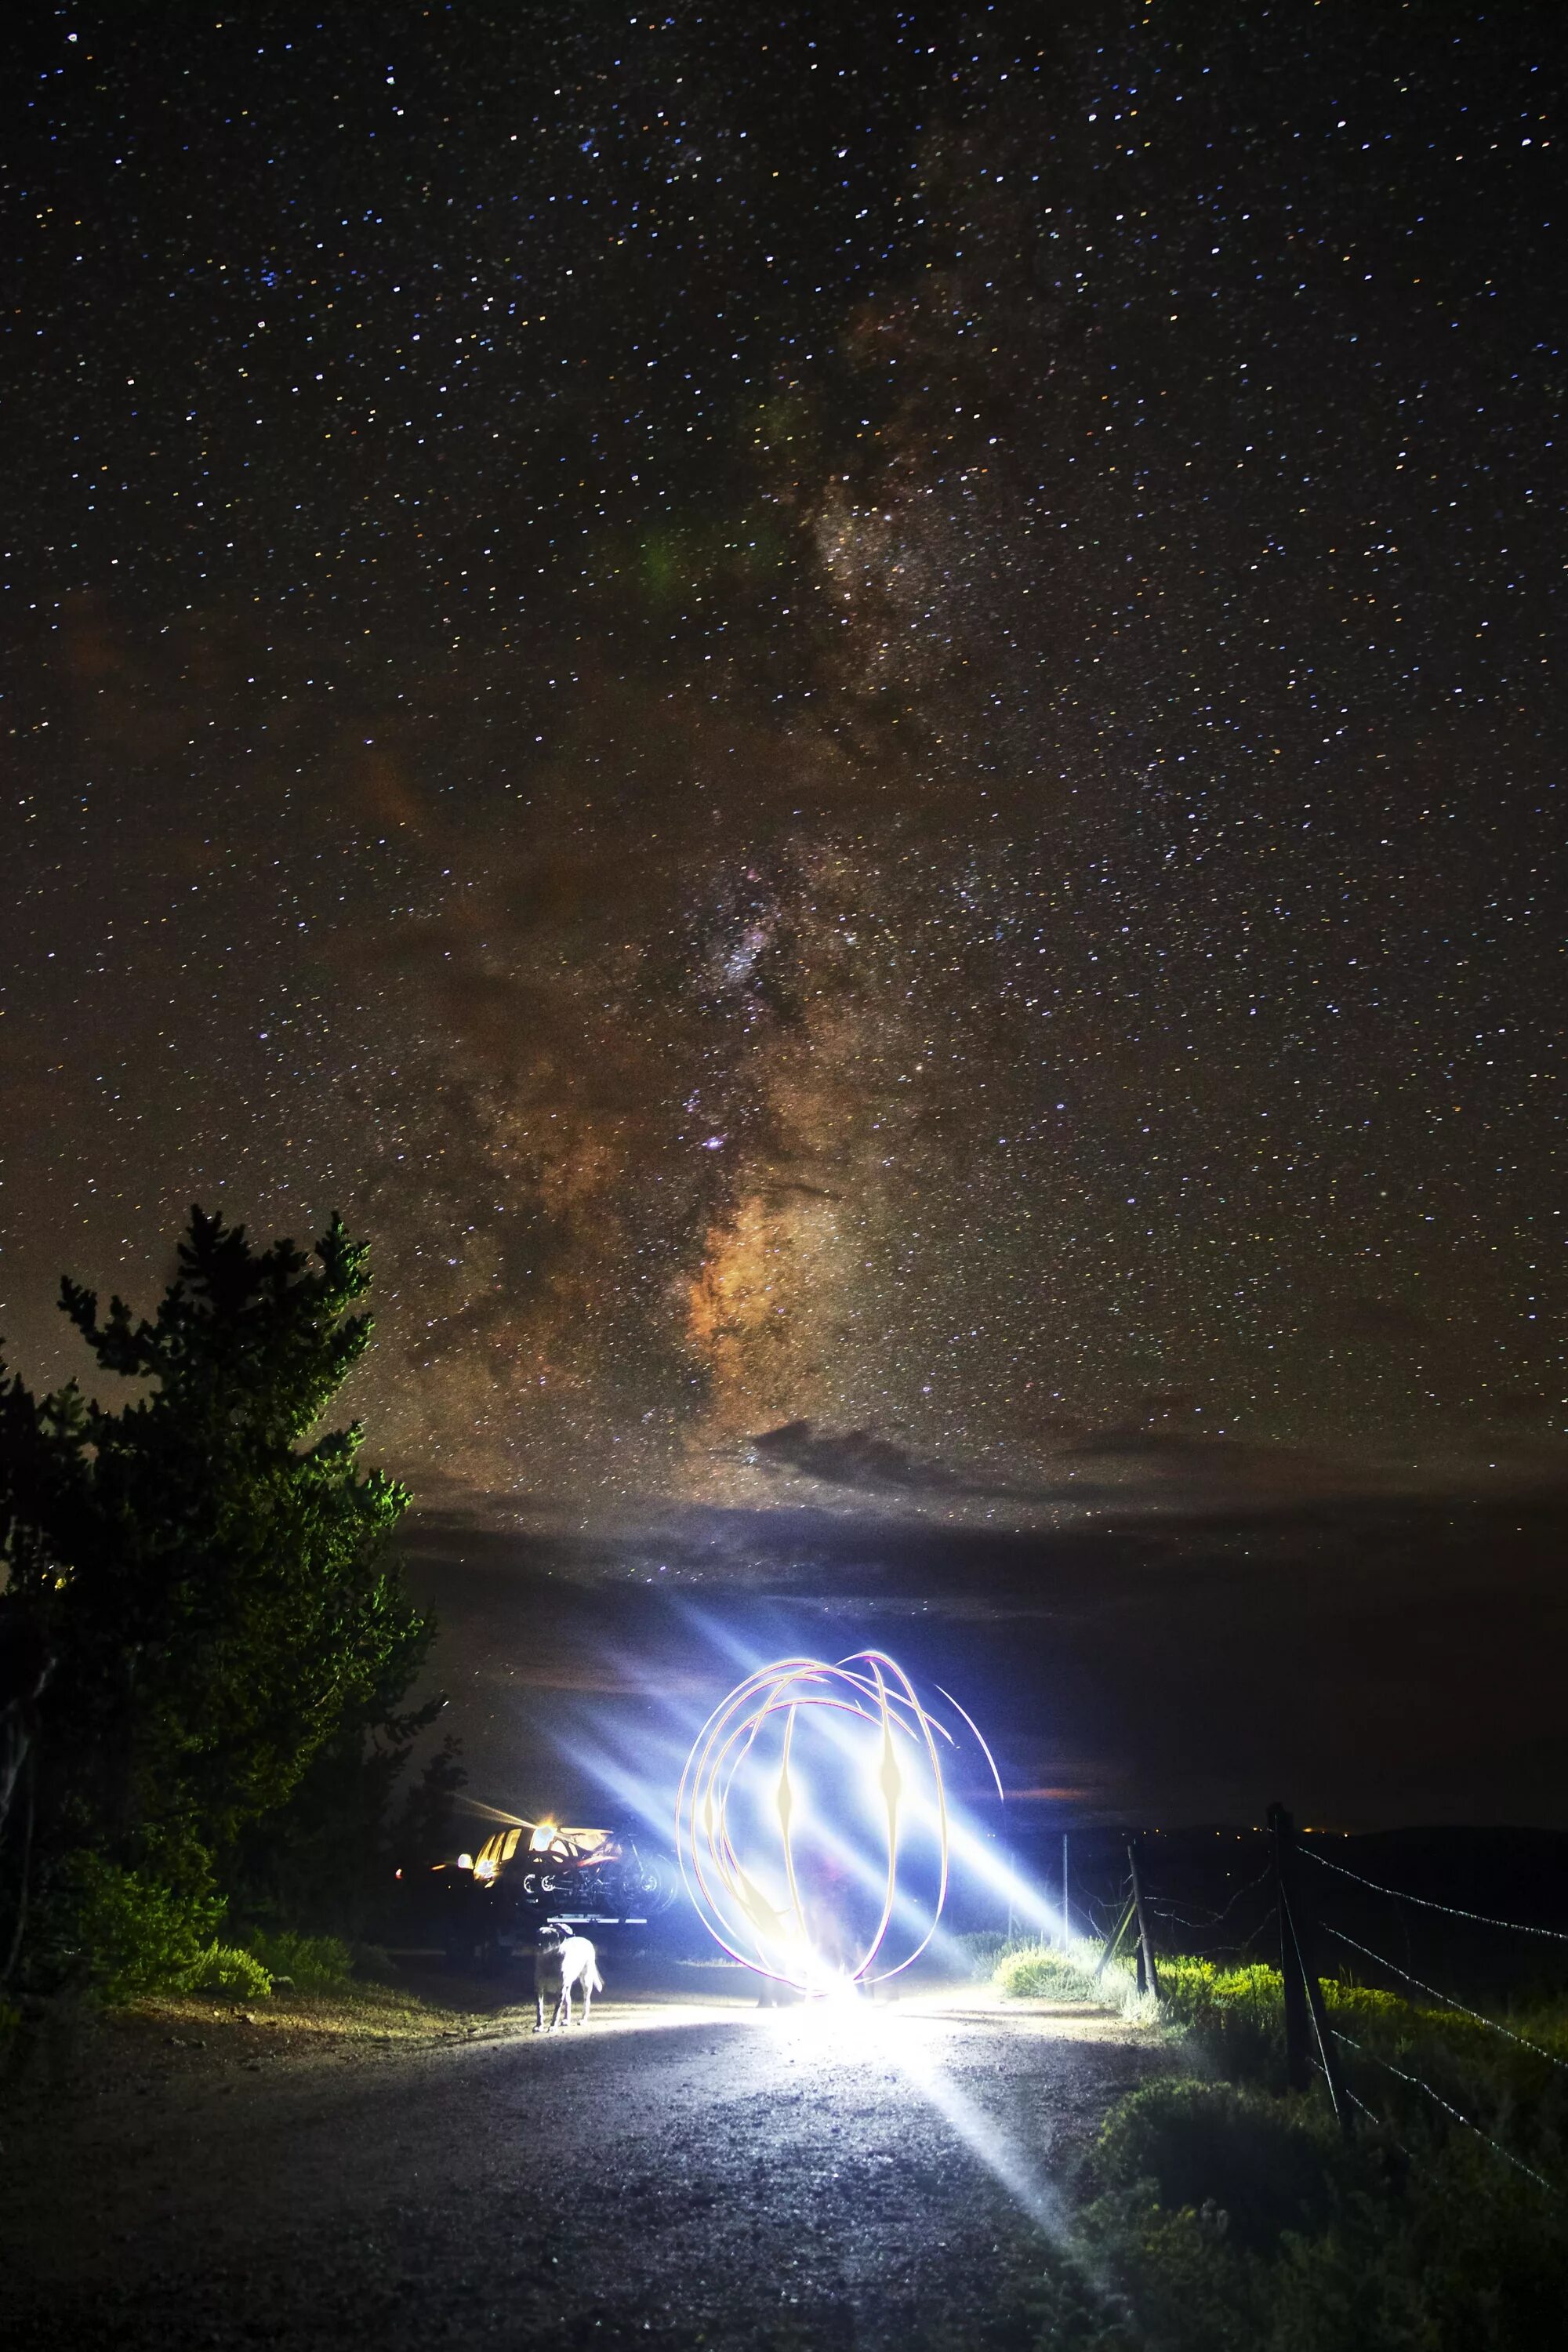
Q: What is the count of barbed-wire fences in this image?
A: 1